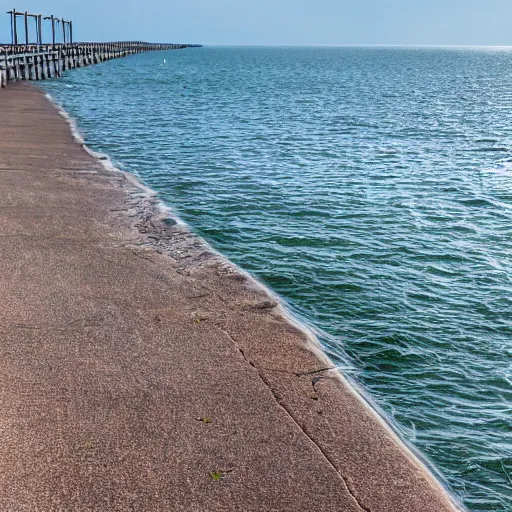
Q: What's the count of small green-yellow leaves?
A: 3